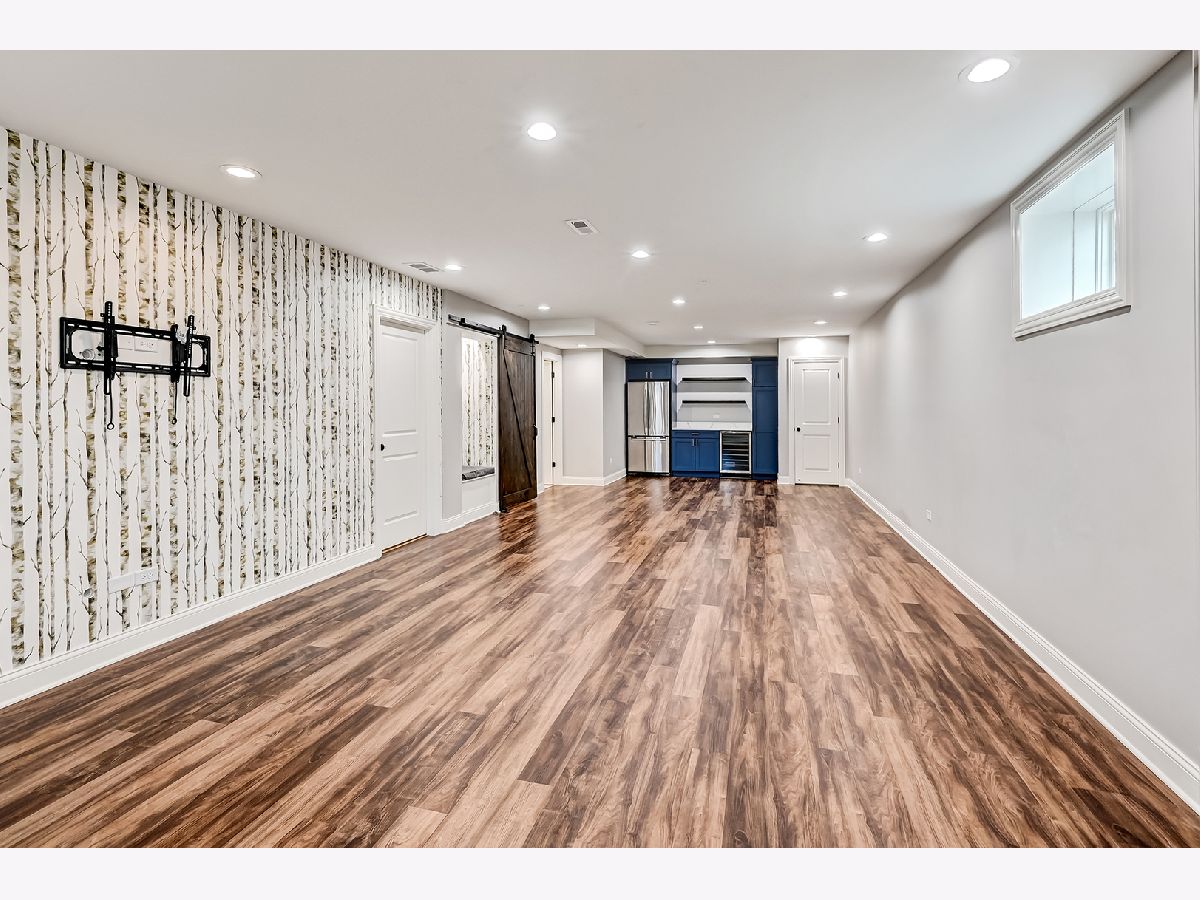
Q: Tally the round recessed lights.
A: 13